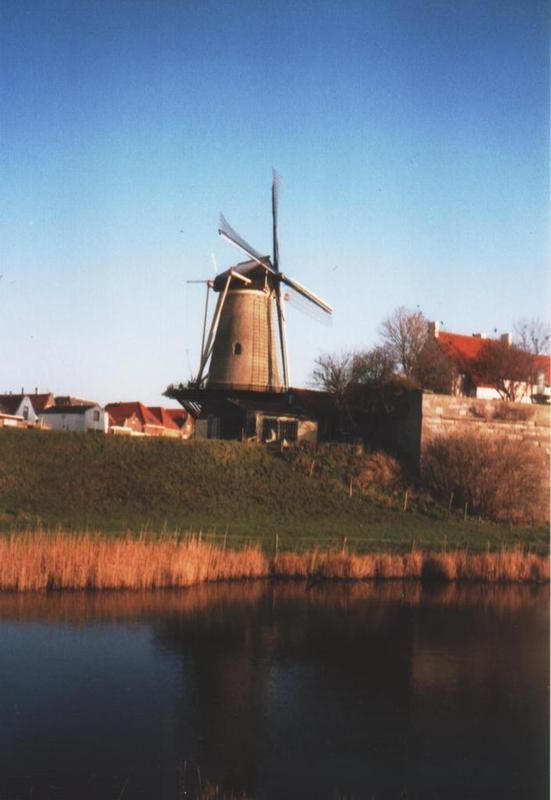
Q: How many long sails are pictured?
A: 4